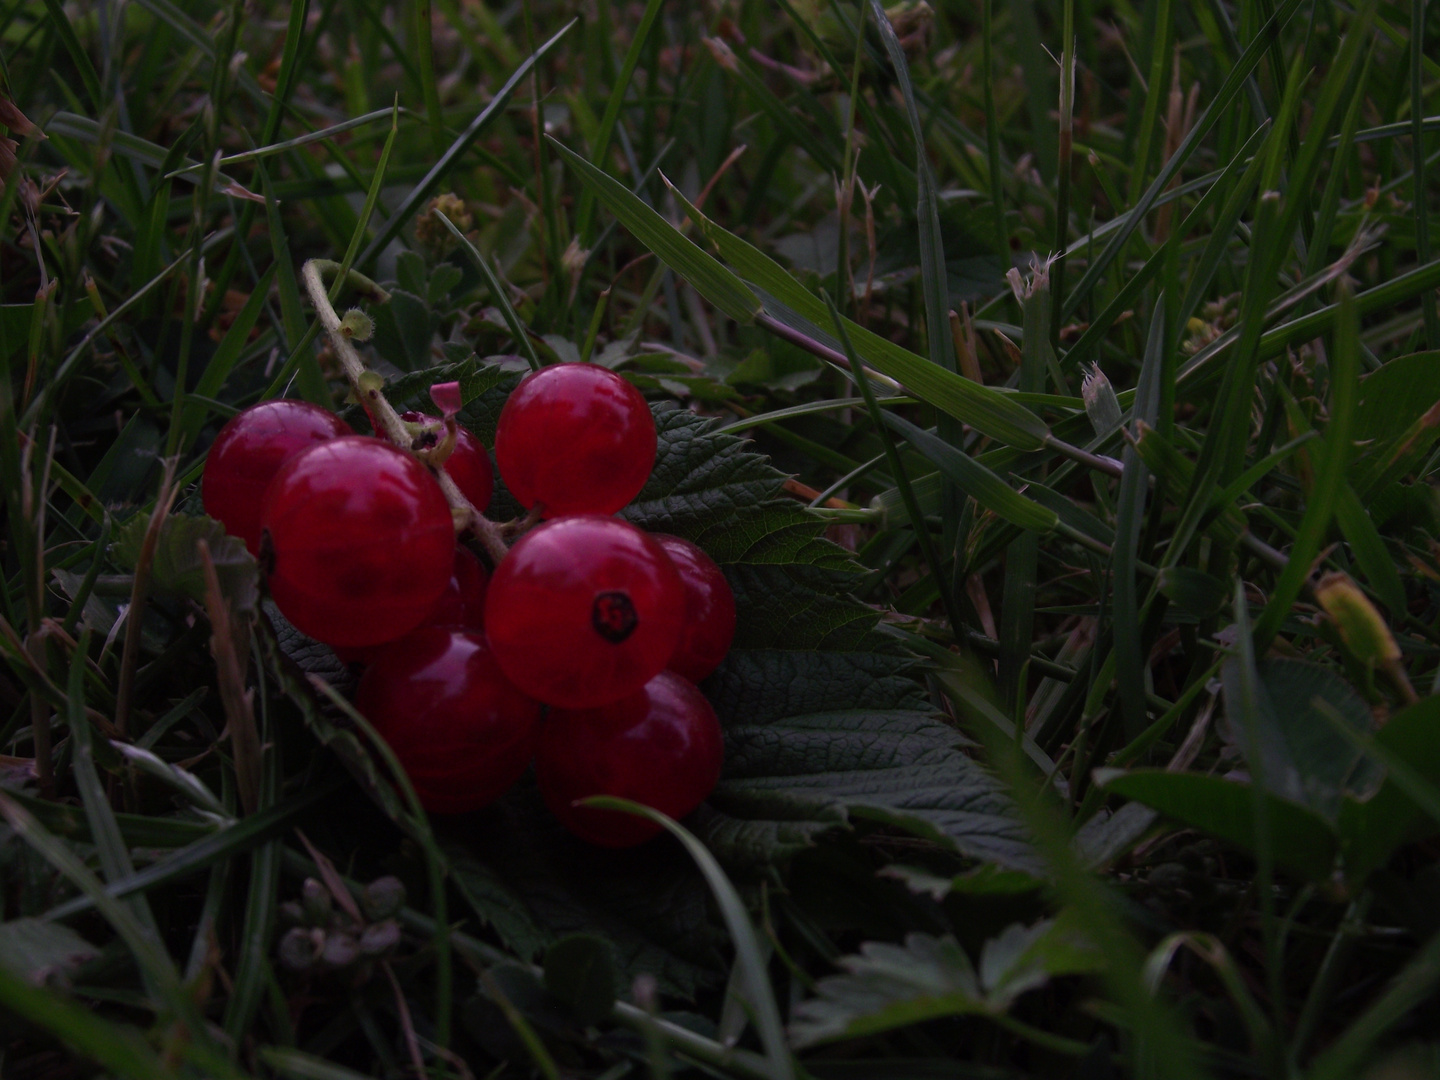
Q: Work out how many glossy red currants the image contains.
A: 9